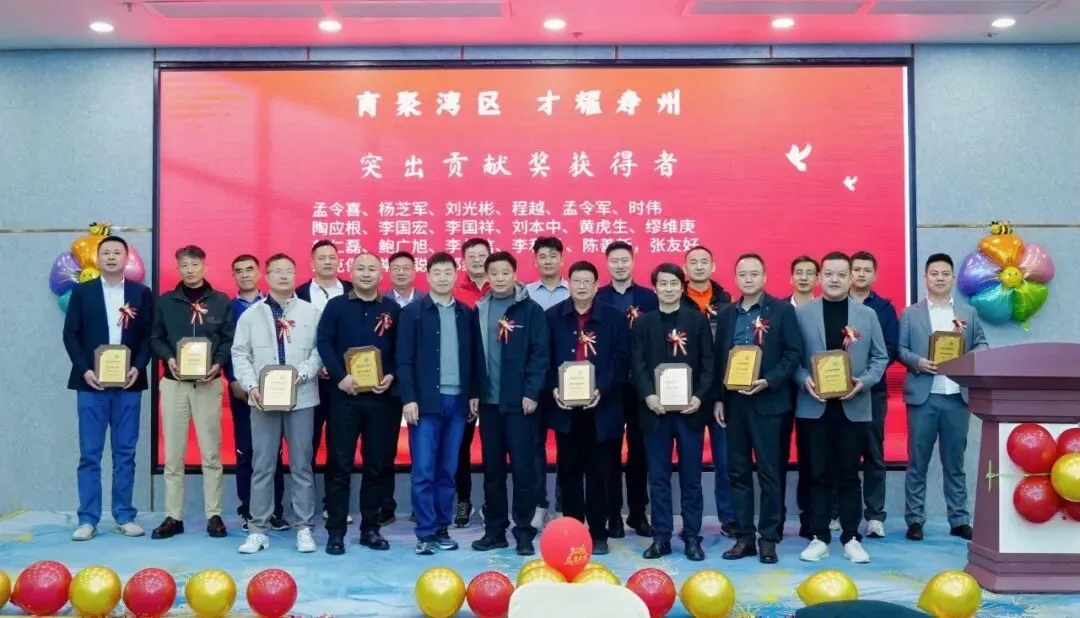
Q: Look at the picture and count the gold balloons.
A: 12